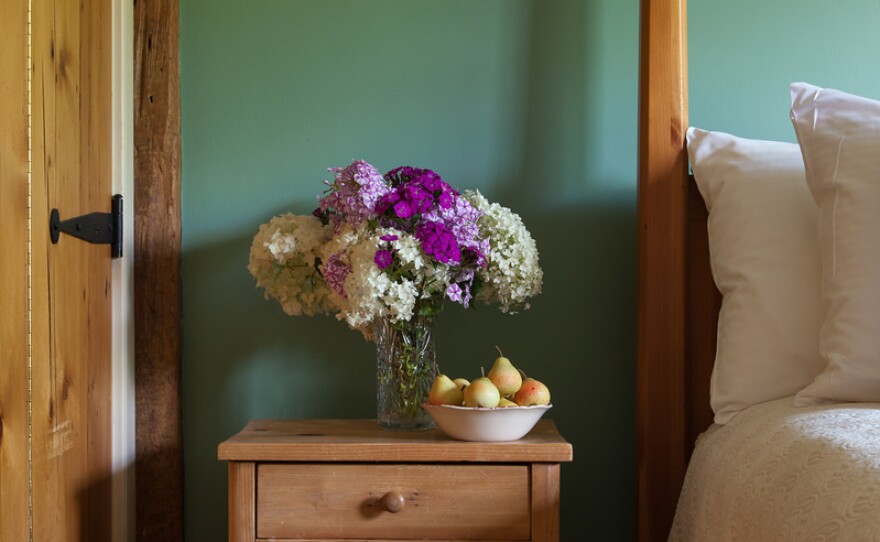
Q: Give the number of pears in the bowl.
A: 6